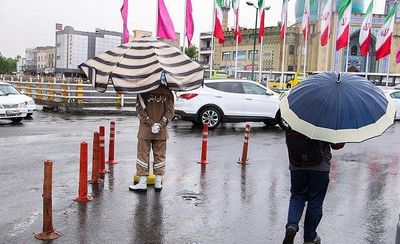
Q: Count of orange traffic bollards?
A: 7